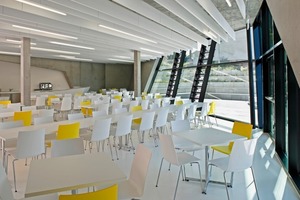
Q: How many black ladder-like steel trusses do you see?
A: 2